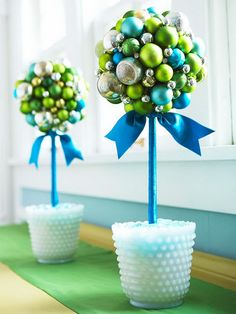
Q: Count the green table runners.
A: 1